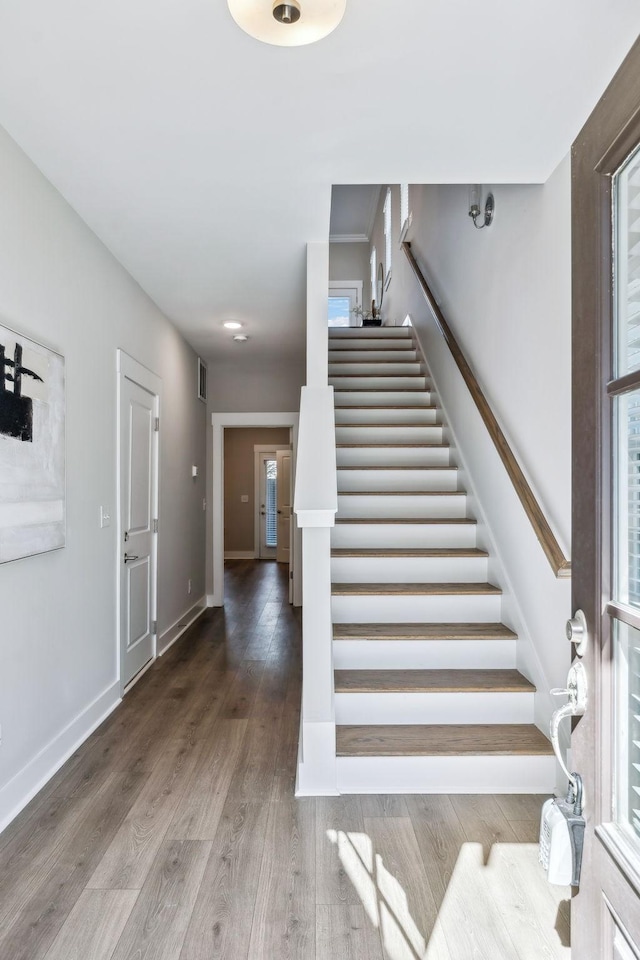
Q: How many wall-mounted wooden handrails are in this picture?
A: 1